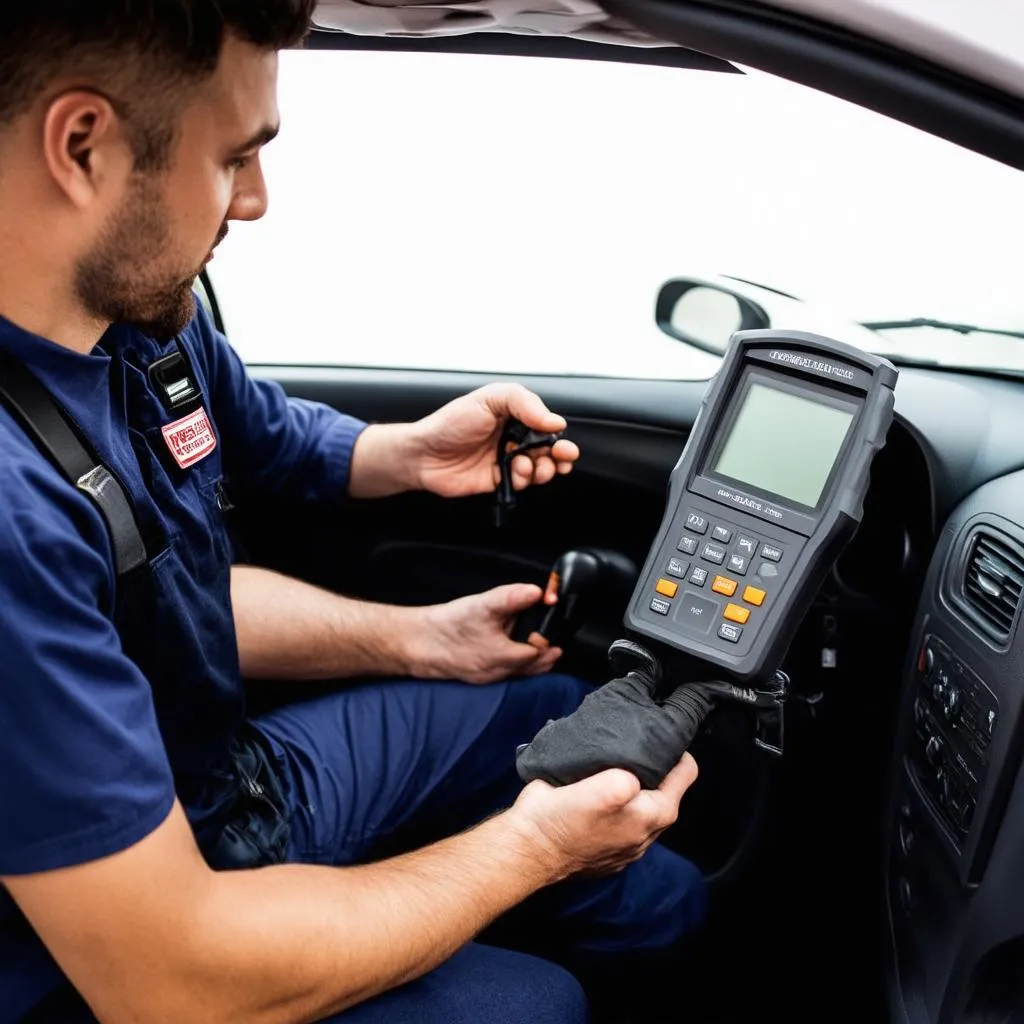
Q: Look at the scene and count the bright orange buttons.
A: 4